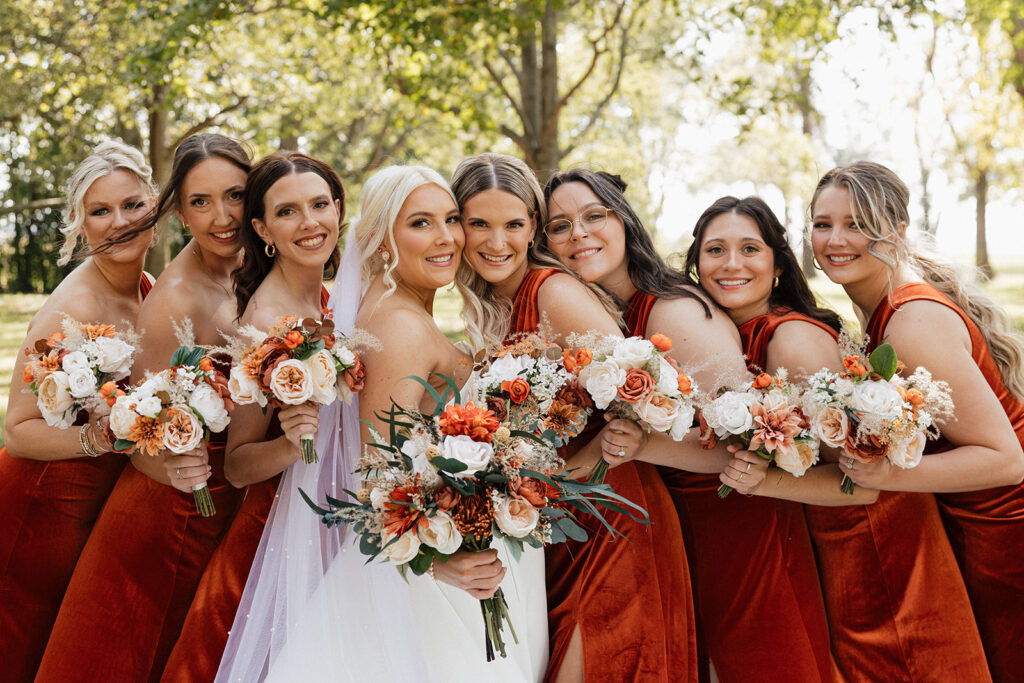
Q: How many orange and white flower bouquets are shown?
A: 8